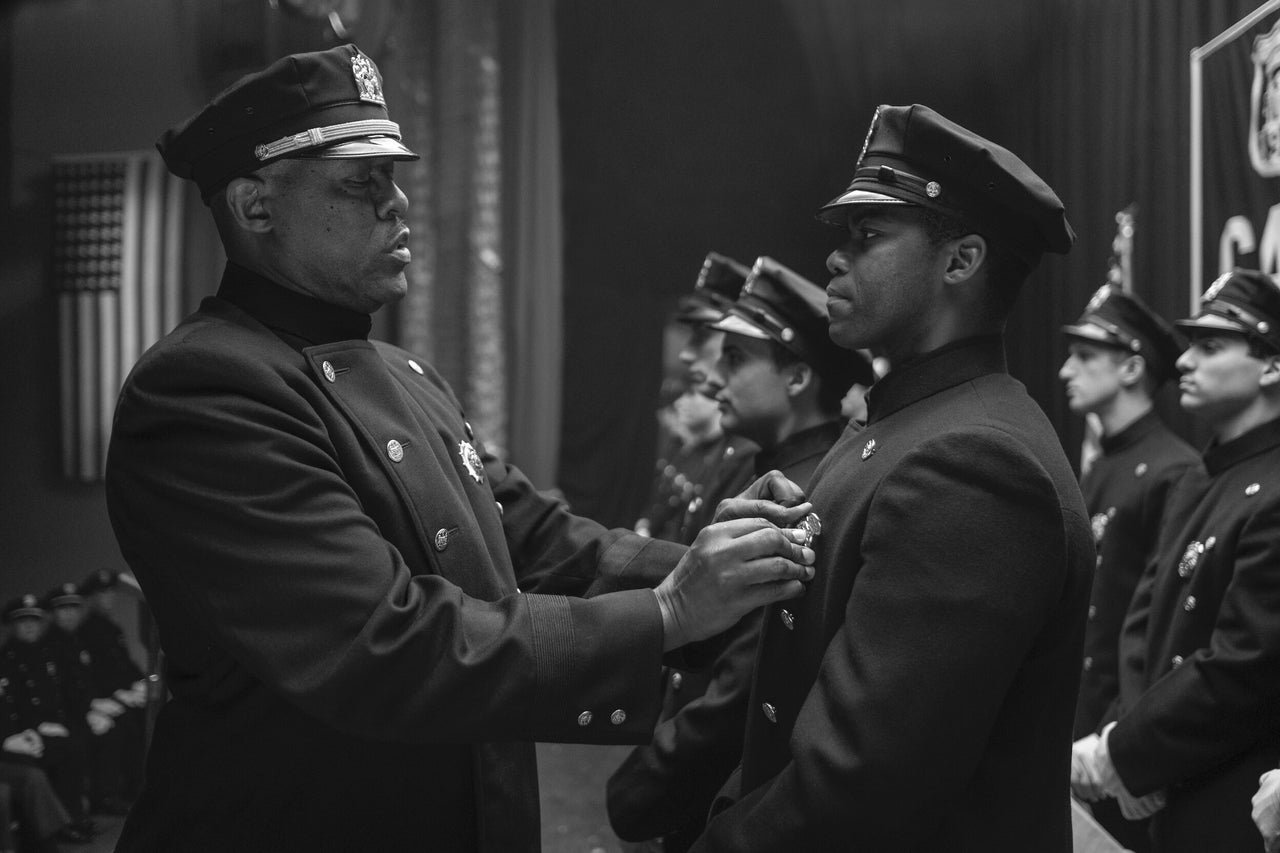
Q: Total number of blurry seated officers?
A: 3